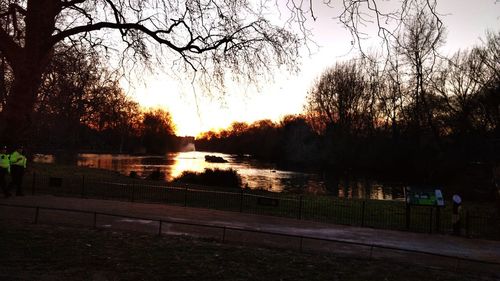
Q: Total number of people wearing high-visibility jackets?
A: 2